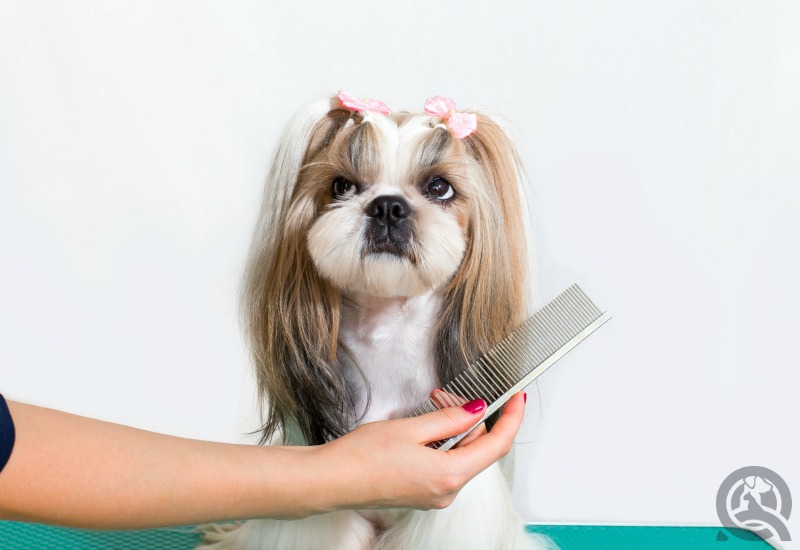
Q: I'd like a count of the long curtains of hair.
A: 2